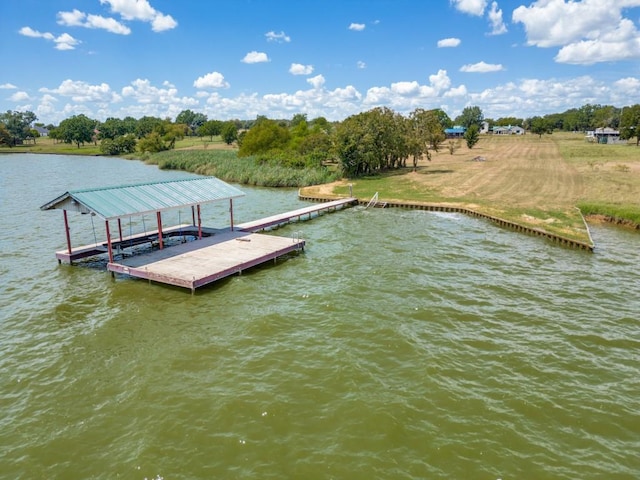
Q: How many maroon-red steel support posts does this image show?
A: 7